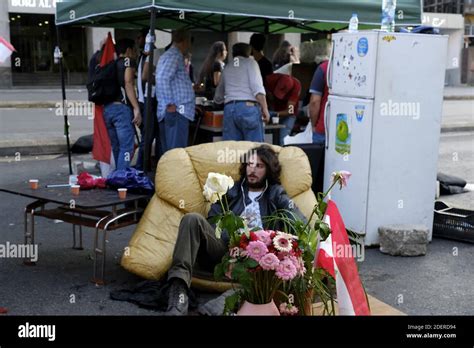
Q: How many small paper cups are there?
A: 3